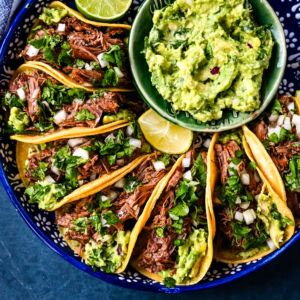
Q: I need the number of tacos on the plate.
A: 7